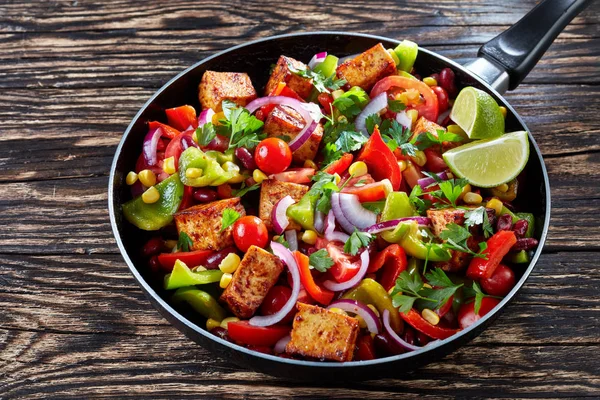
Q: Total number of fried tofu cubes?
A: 10